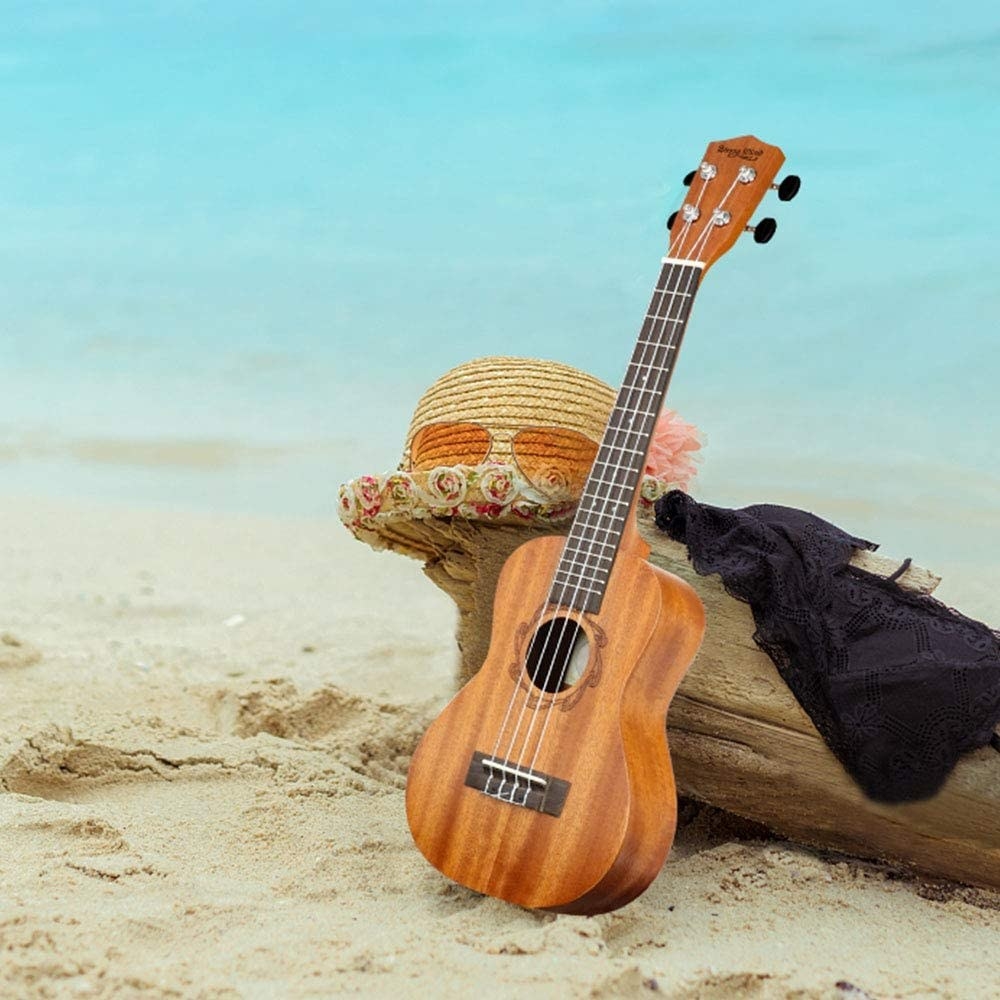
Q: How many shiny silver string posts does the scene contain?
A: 4